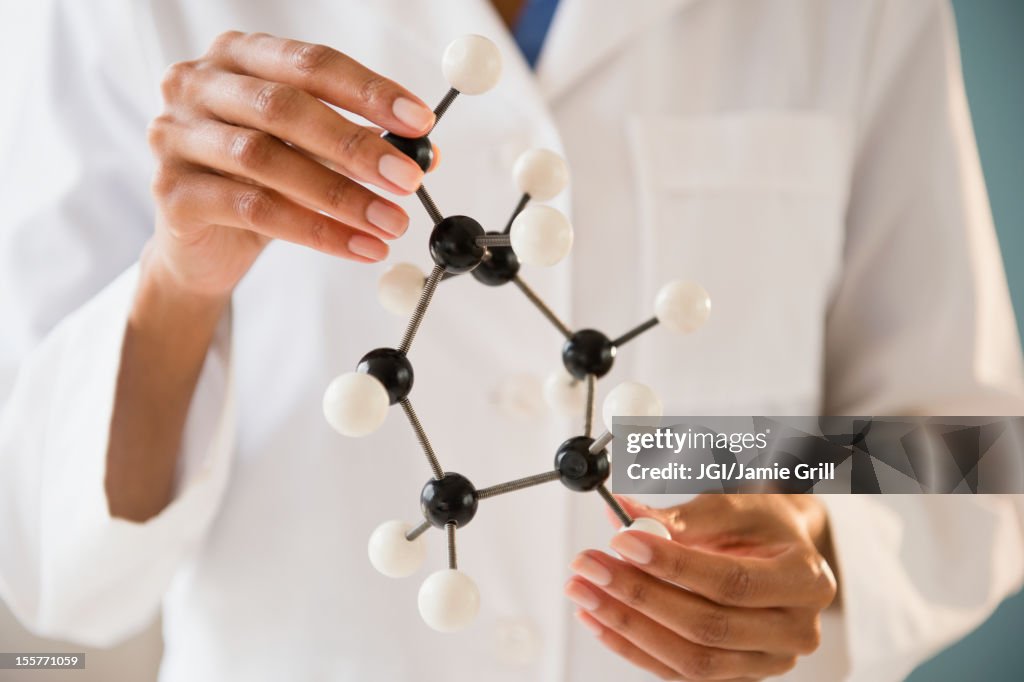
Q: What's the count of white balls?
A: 11